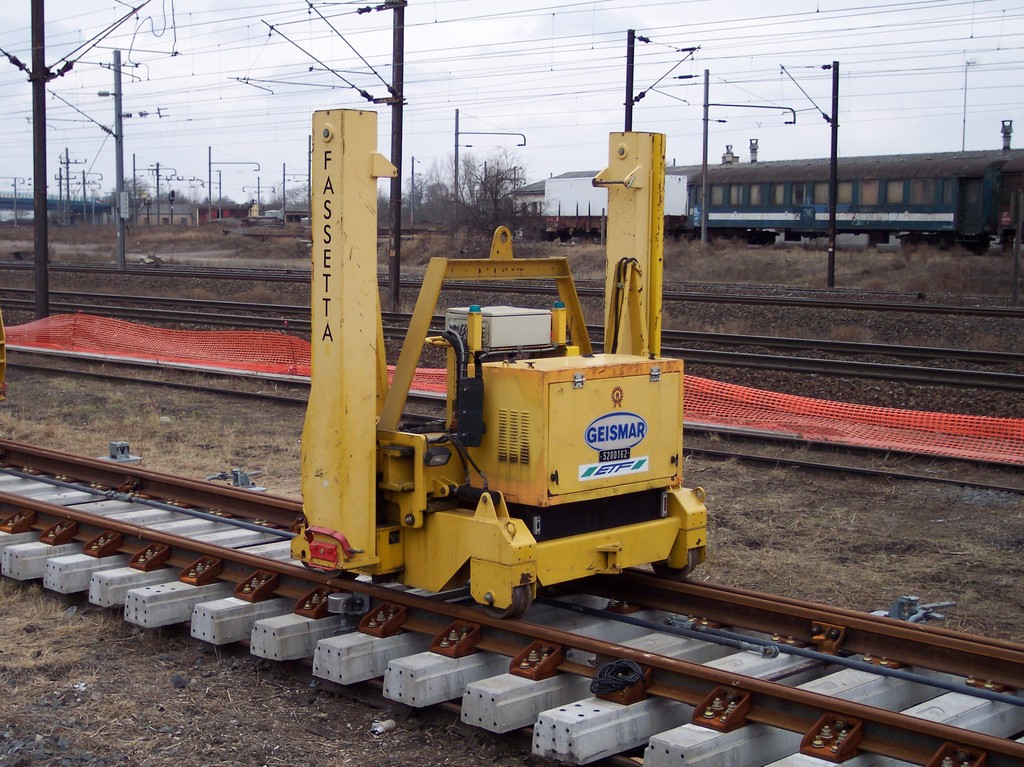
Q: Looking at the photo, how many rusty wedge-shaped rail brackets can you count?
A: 14